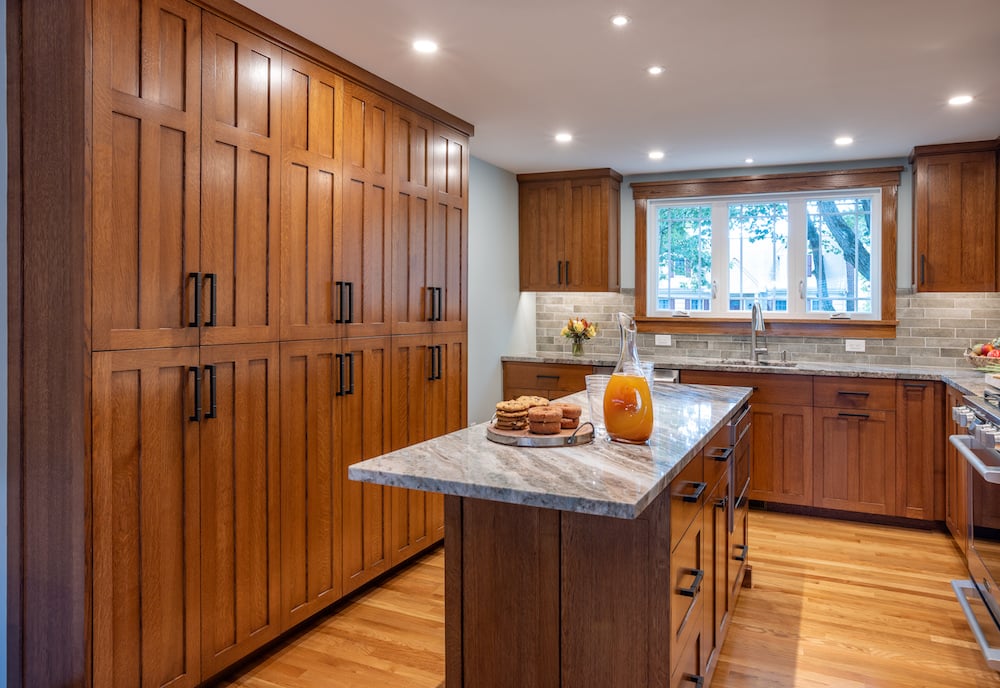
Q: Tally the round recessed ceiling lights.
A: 8